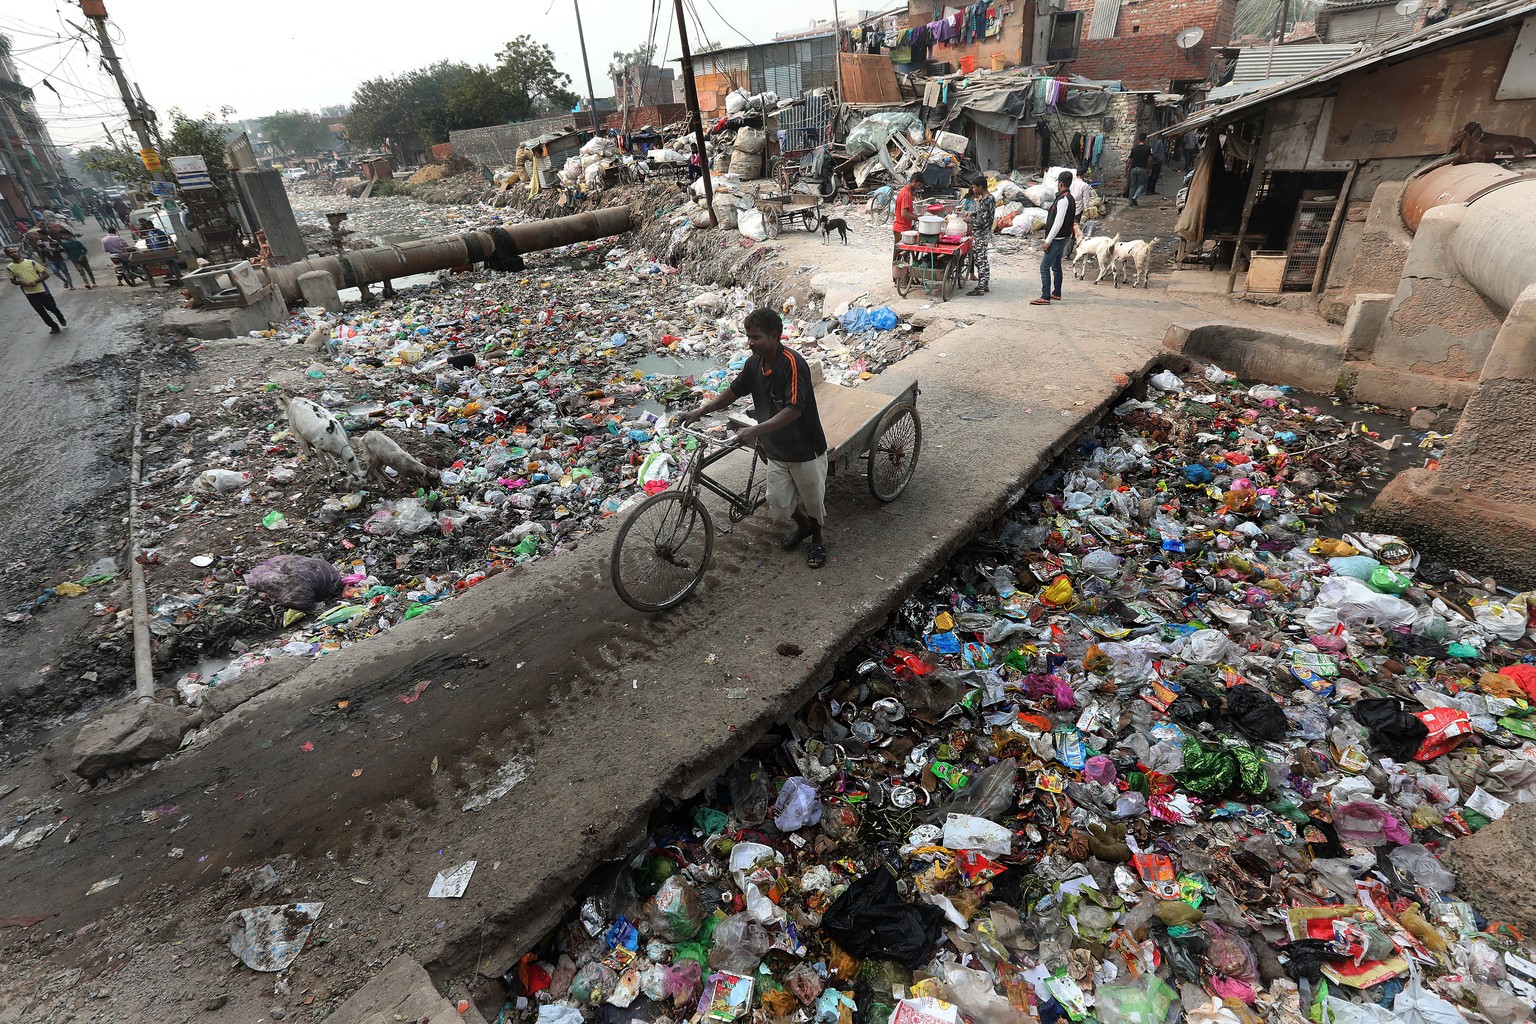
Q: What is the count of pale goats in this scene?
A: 4